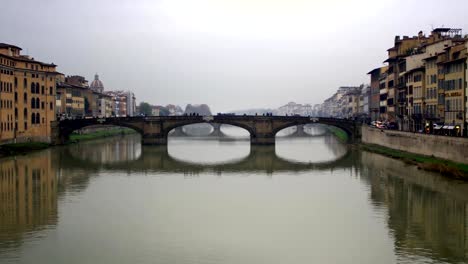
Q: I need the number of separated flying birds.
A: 0